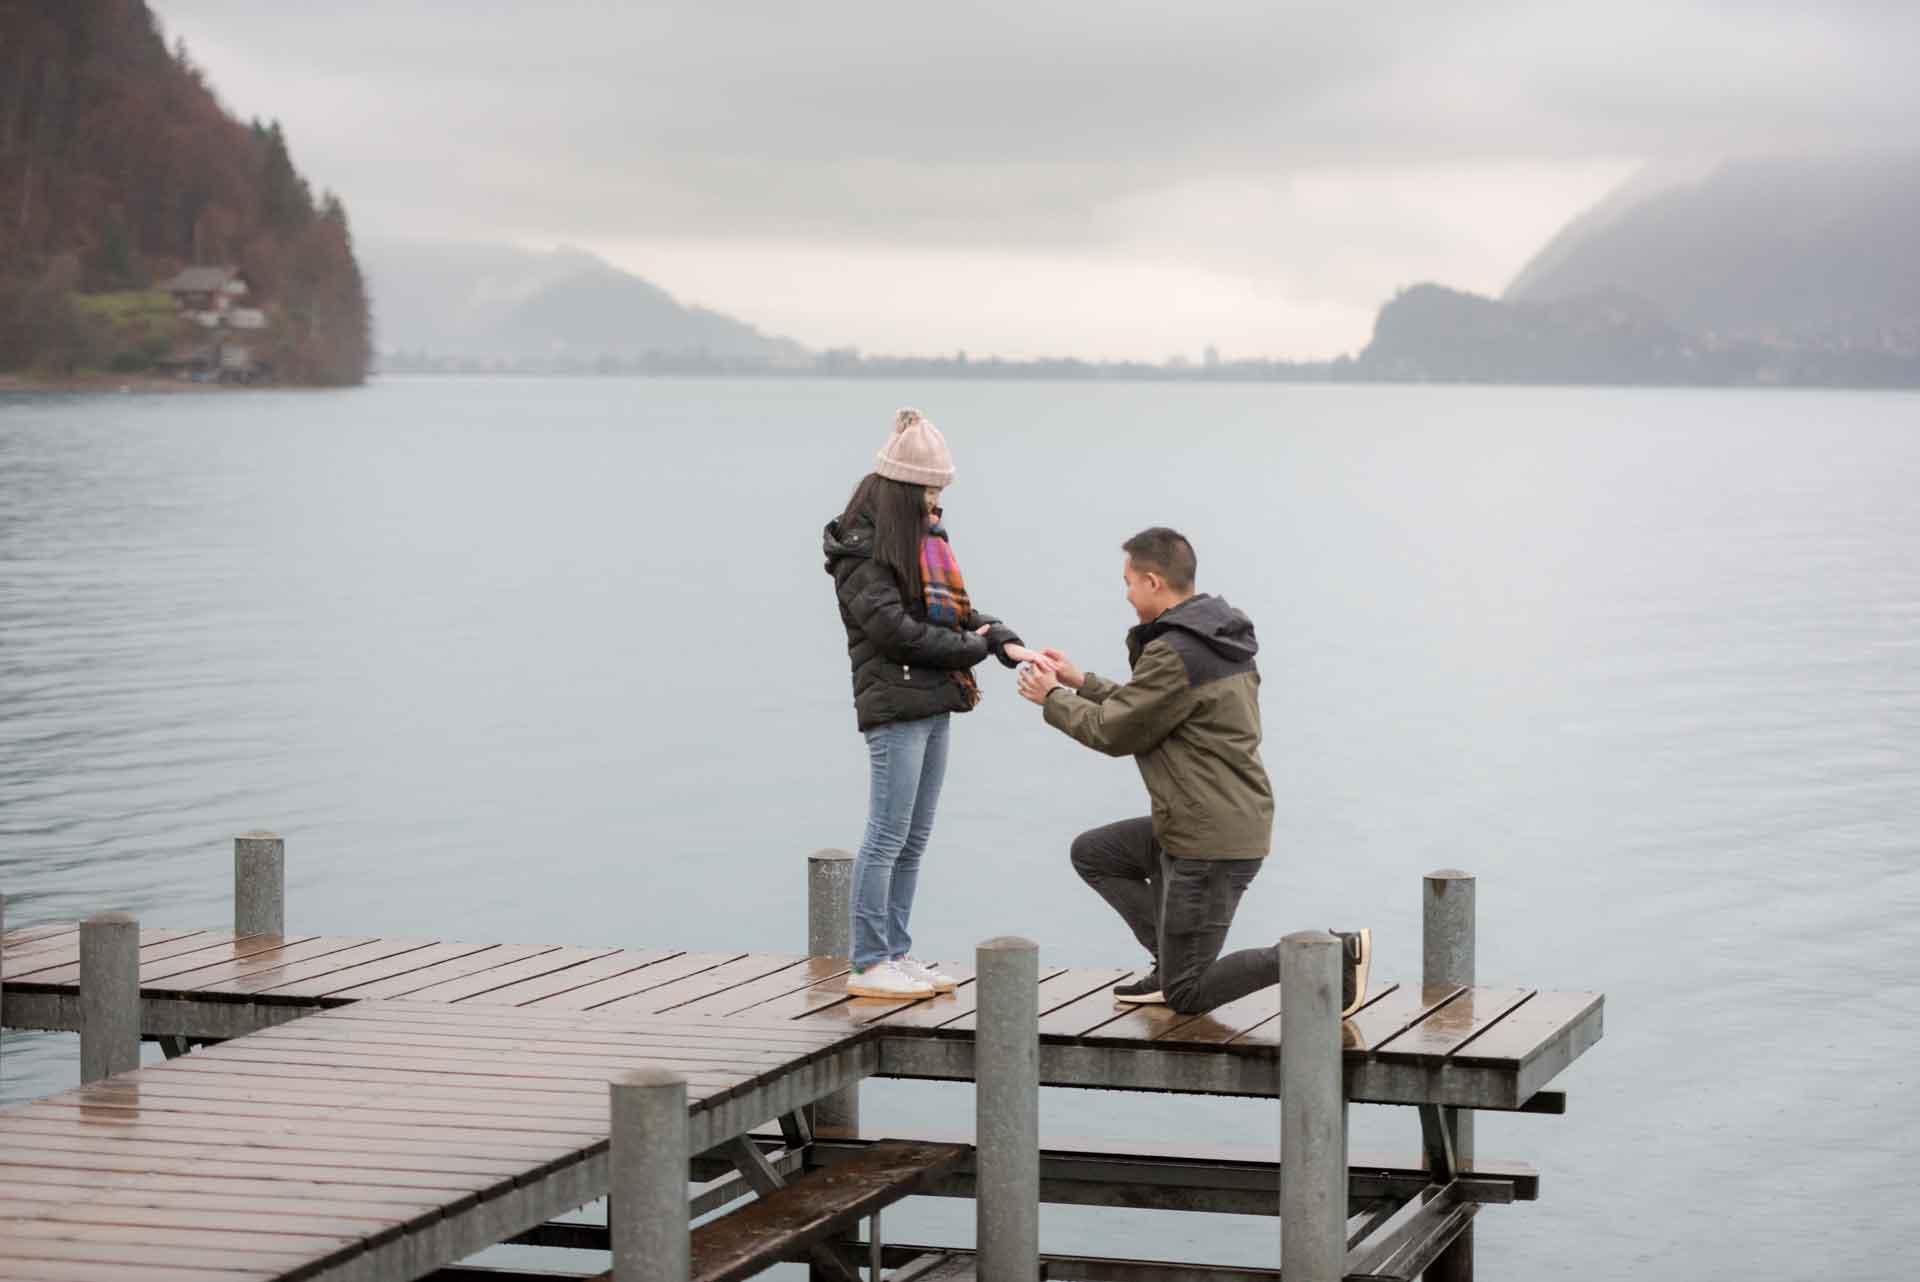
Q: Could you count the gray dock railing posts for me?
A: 7